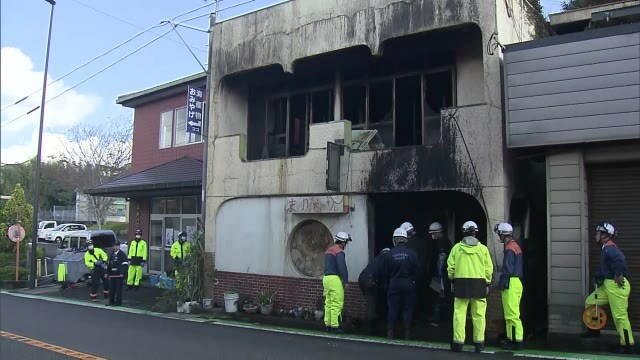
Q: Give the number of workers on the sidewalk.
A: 12